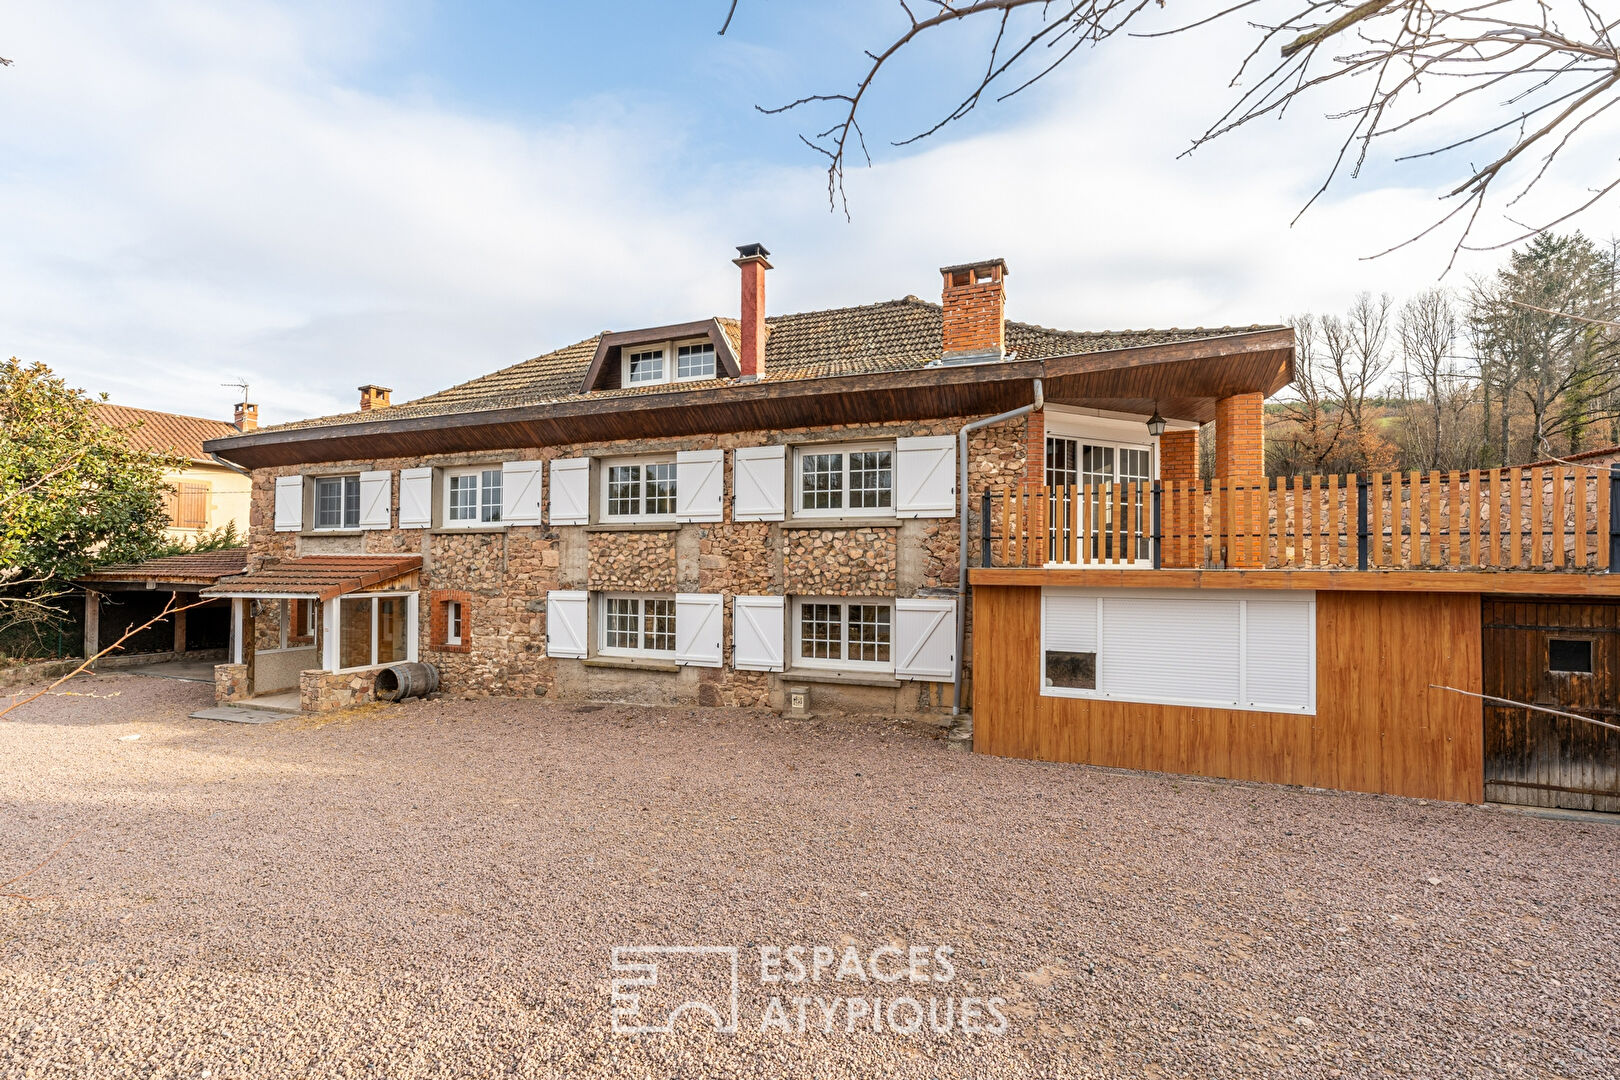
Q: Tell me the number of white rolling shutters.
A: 3